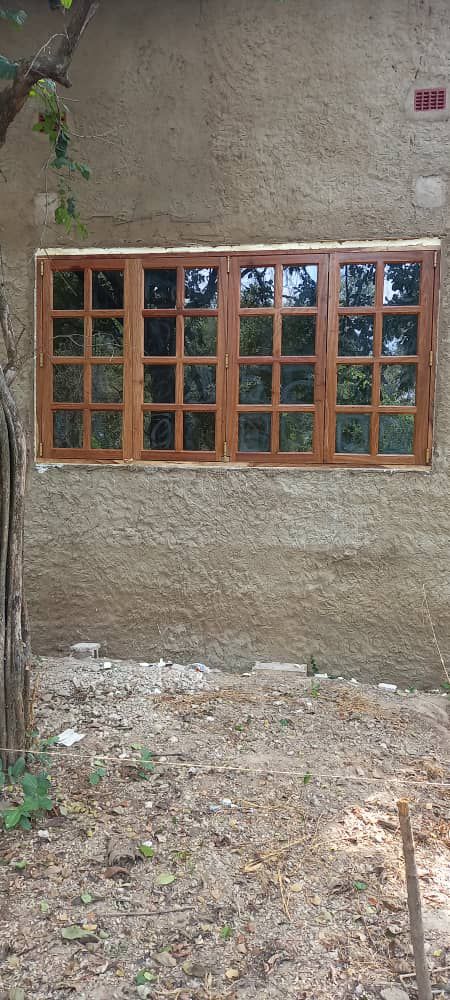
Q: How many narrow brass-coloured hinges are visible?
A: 9